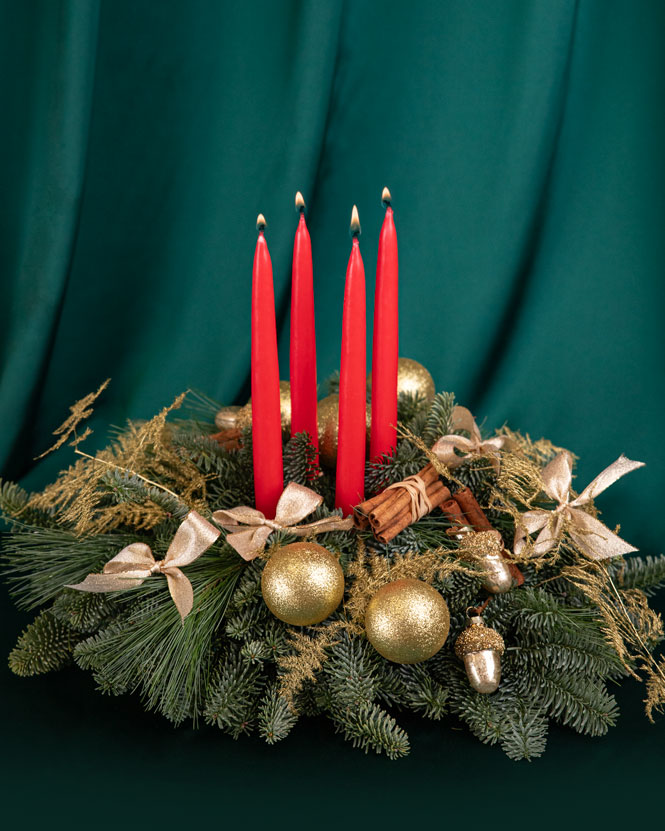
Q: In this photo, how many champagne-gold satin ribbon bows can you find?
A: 4